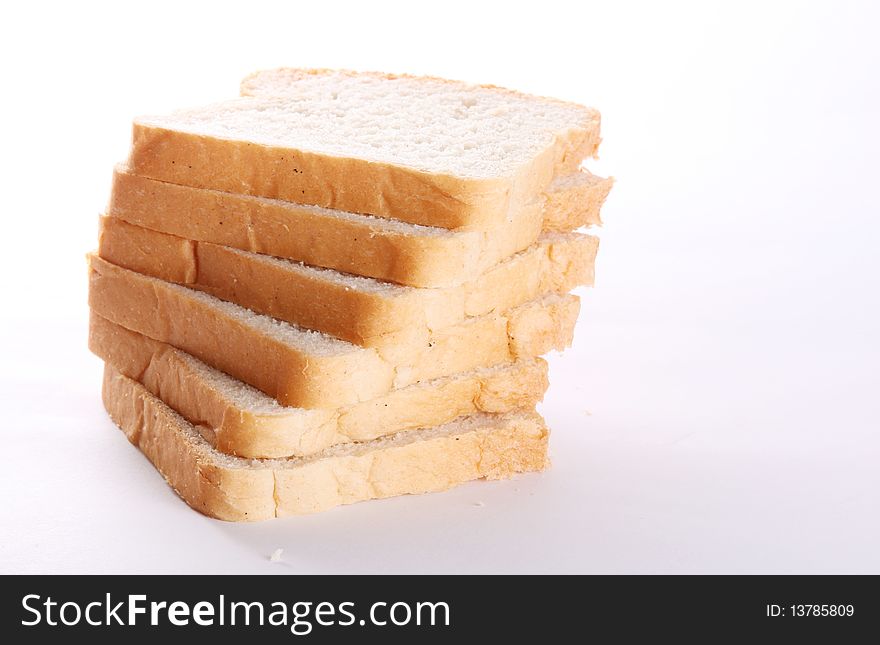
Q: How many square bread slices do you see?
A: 6